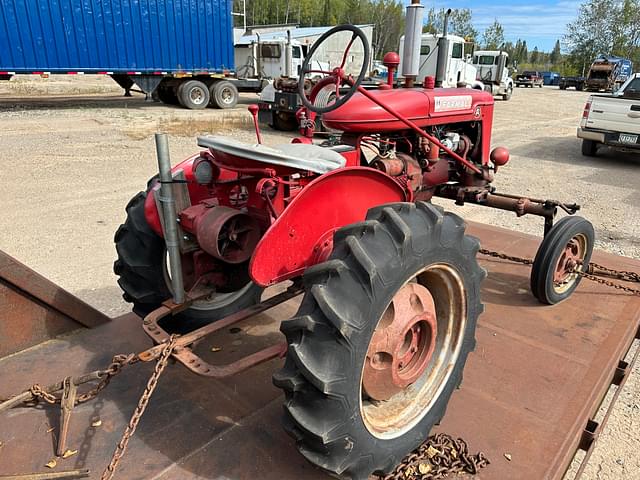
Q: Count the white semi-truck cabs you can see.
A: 3